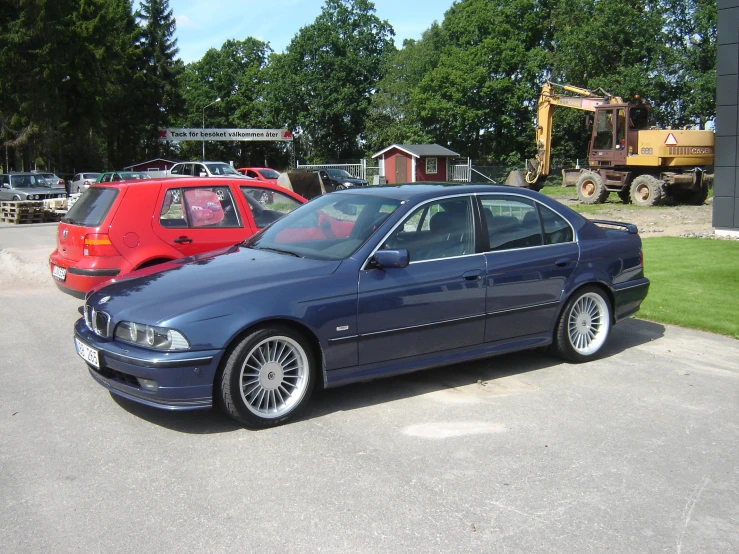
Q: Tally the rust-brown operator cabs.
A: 1